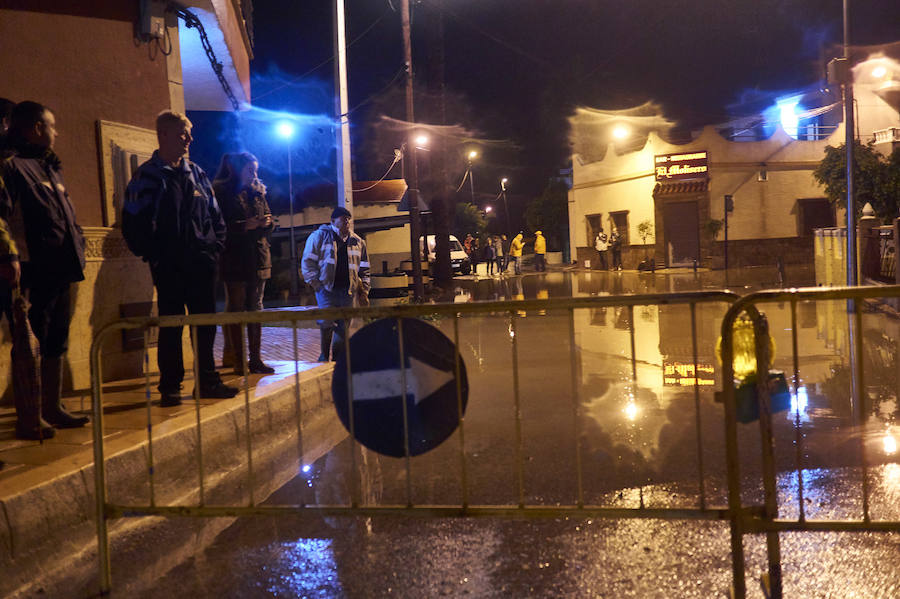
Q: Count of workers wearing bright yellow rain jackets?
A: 2